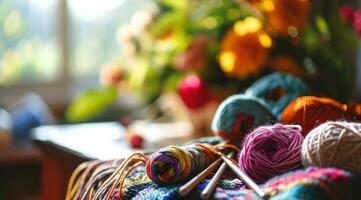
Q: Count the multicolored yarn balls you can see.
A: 1